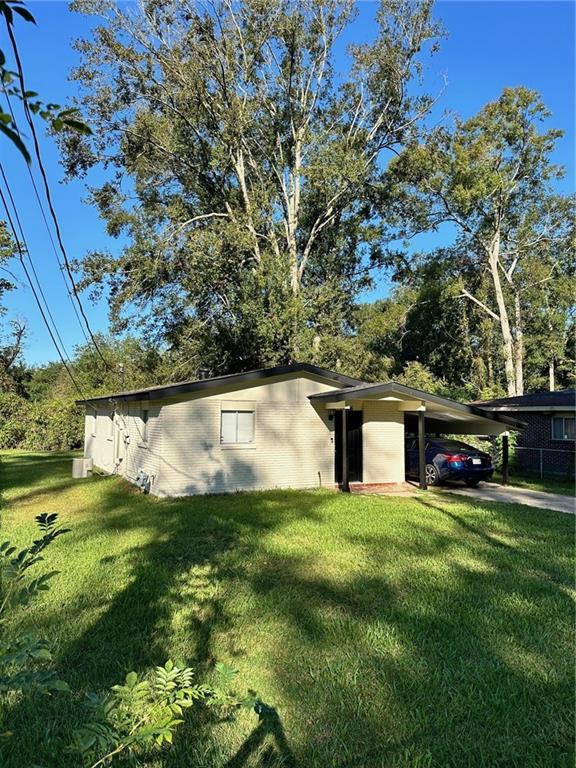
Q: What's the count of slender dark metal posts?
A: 3